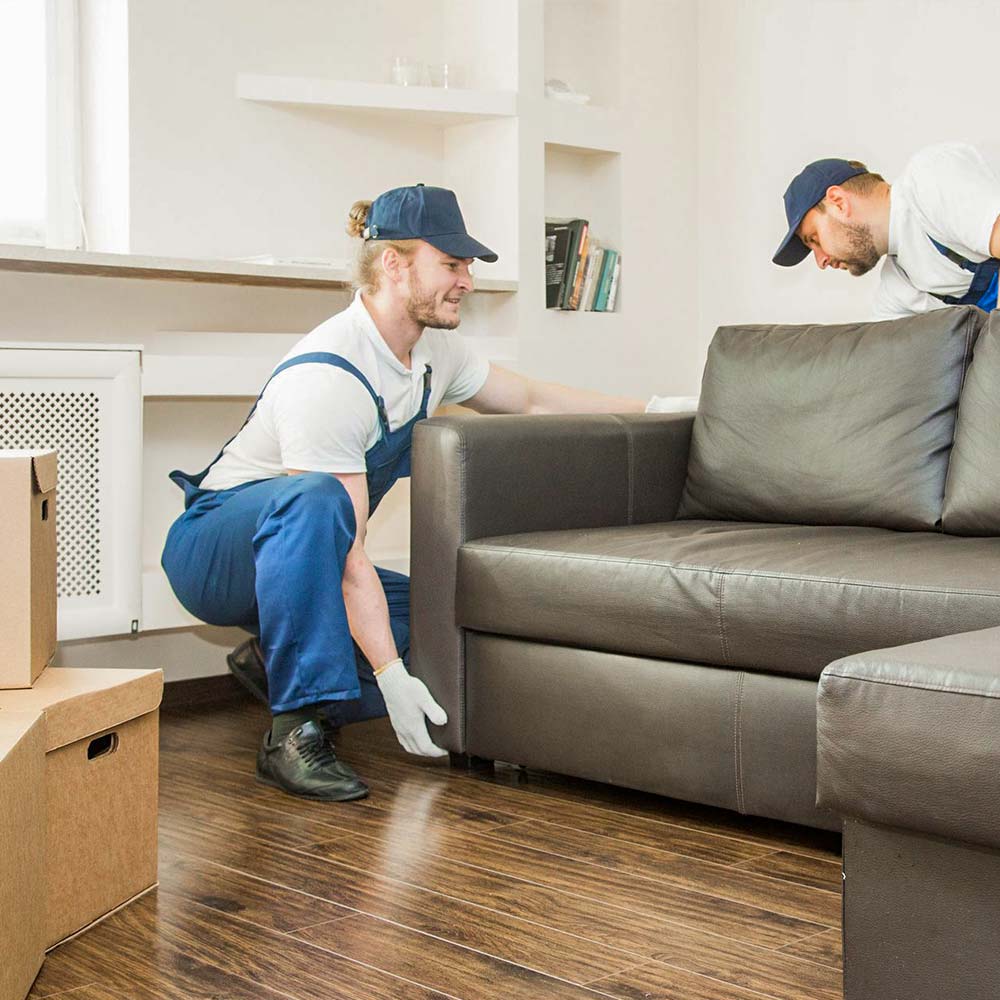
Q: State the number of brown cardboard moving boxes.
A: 3